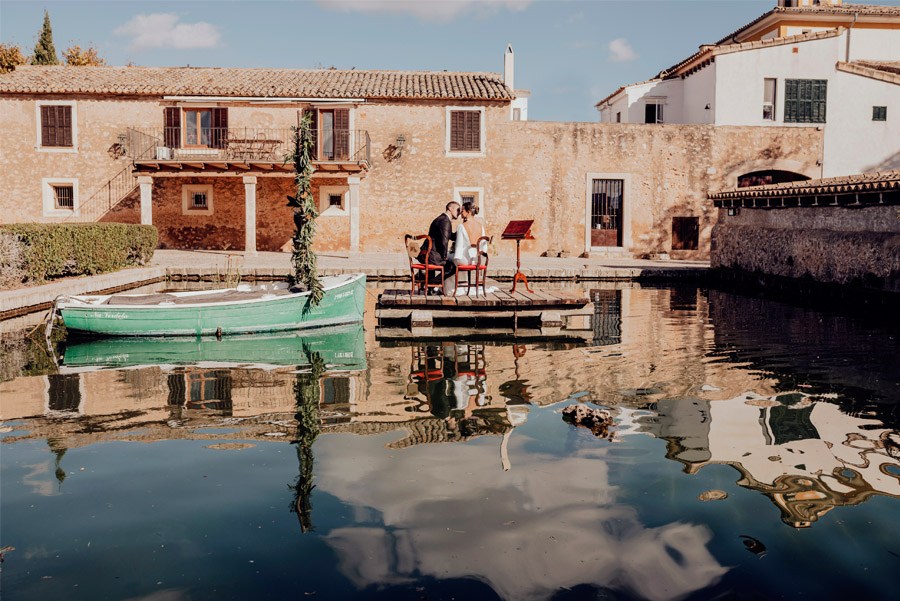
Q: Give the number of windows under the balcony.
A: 2